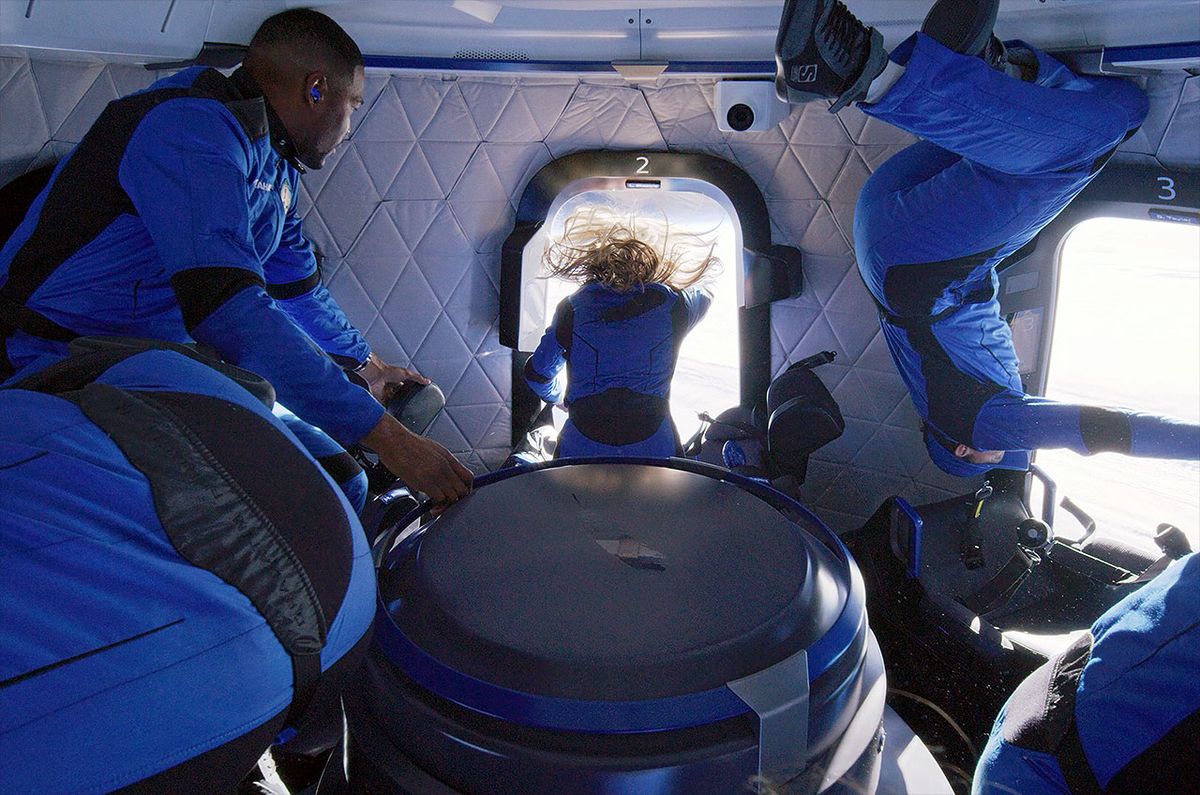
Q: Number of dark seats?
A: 2